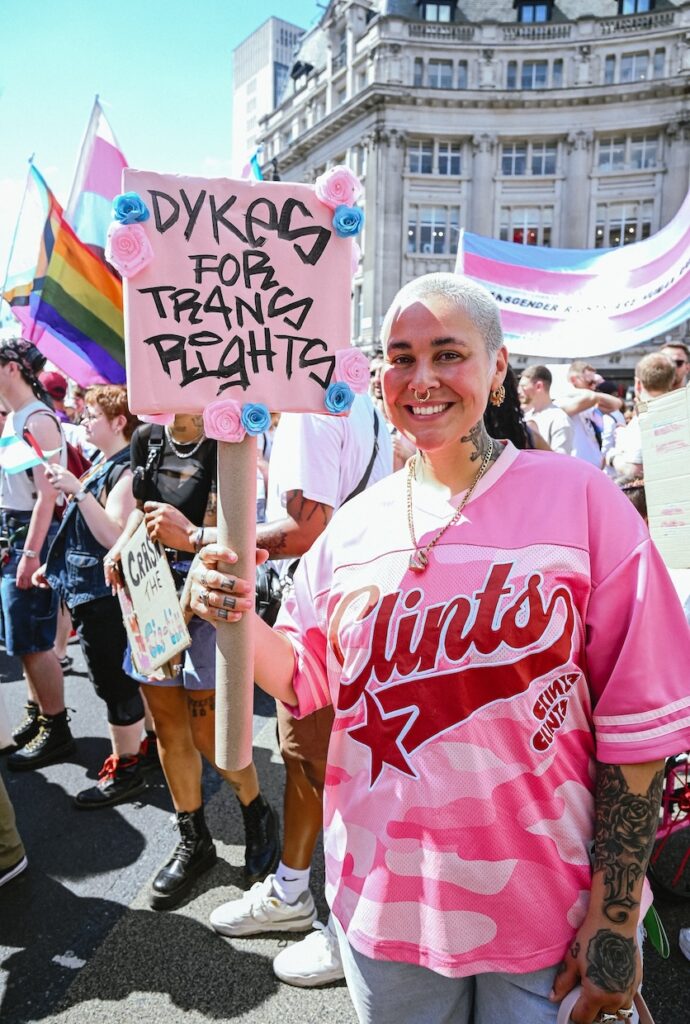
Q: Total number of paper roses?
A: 8